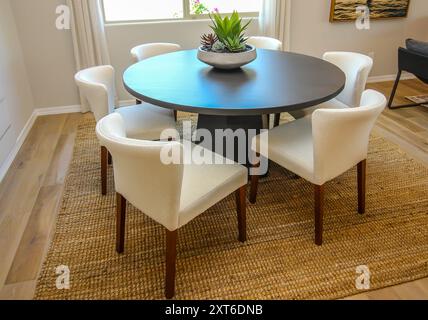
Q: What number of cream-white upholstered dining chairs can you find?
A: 6